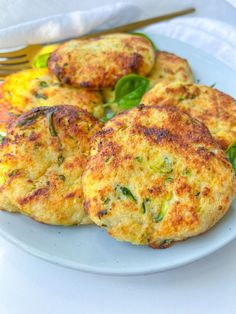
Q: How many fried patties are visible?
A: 6